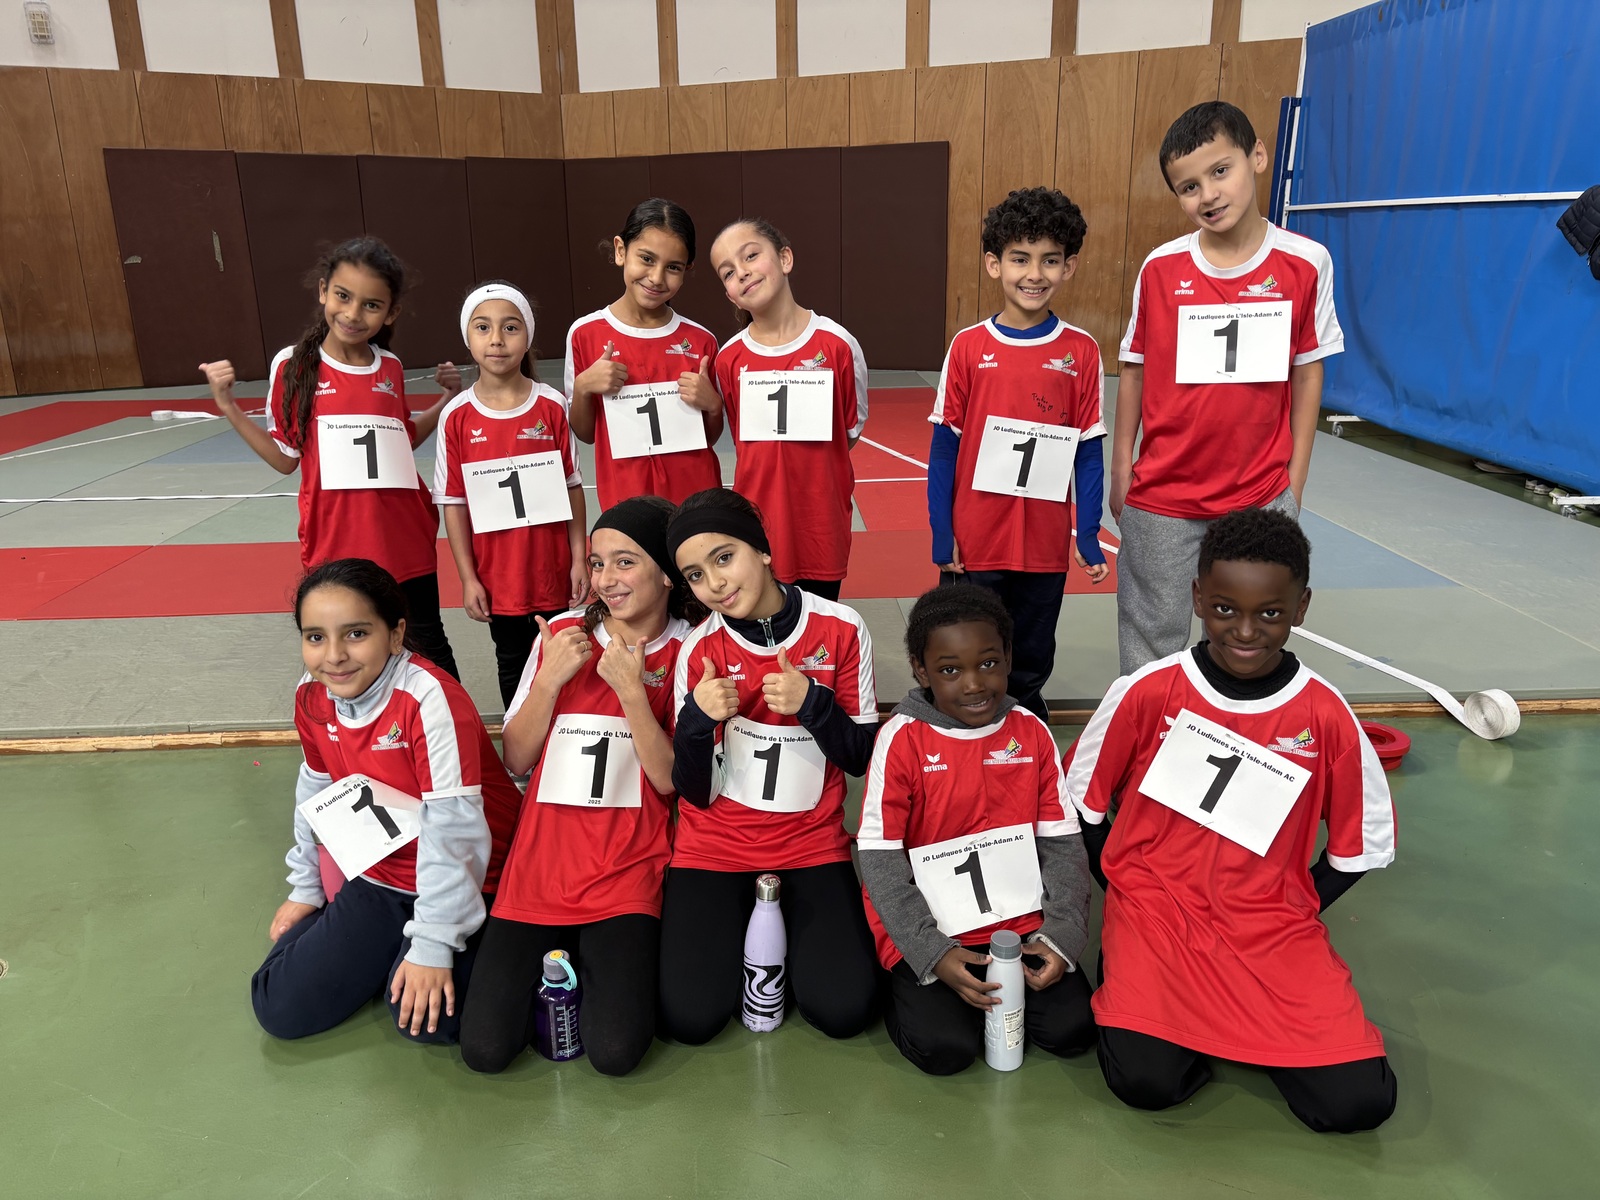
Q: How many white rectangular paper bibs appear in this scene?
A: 11